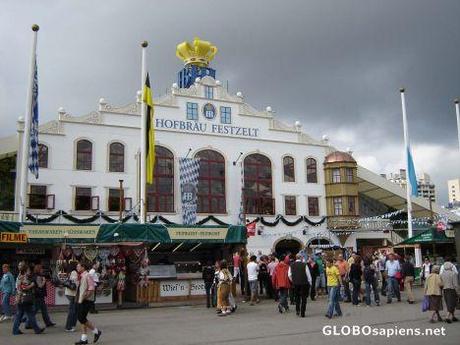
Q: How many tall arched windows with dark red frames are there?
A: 3